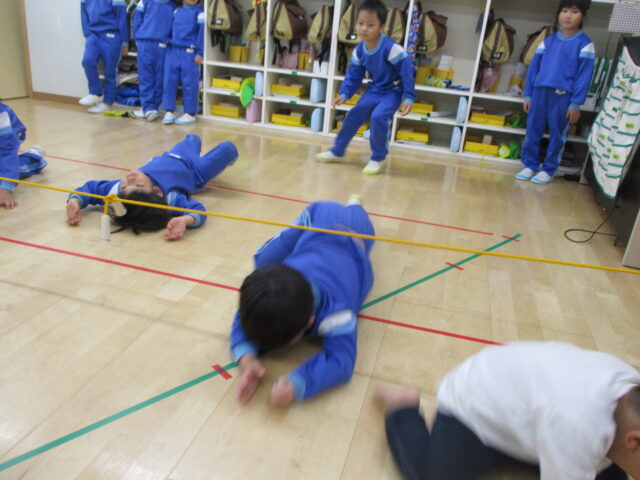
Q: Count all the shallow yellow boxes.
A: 10